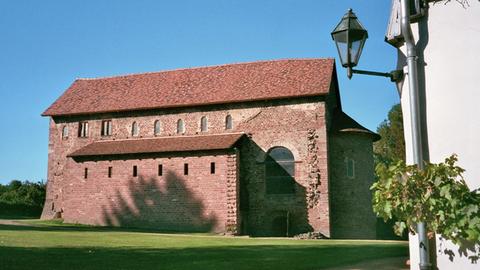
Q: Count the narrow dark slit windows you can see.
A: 6